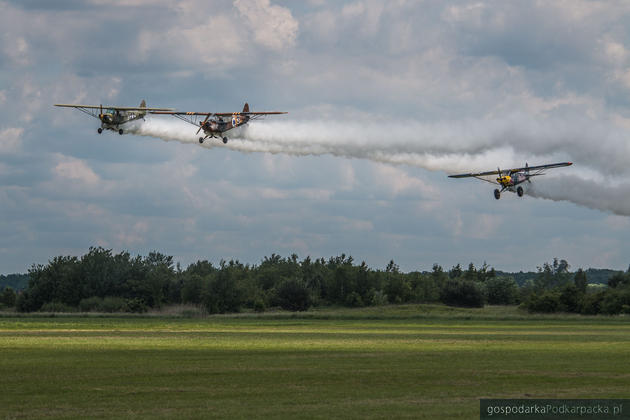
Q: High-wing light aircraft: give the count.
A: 3